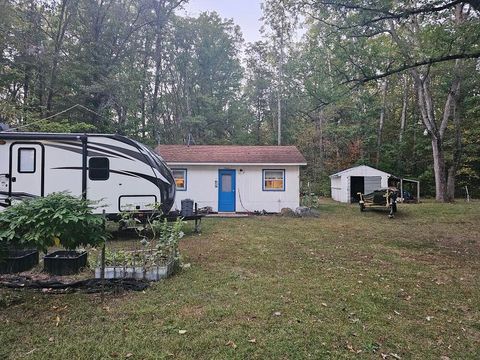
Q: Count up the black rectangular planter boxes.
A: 2